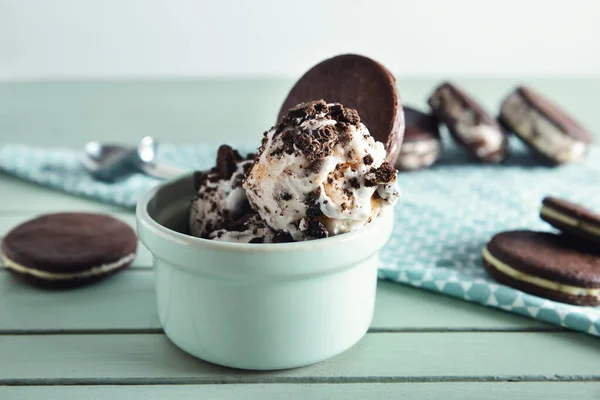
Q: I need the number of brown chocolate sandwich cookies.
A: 7